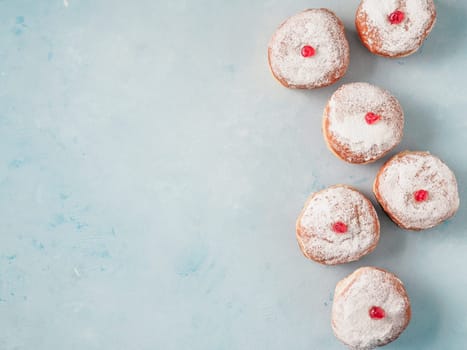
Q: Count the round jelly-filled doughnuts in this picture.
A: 6